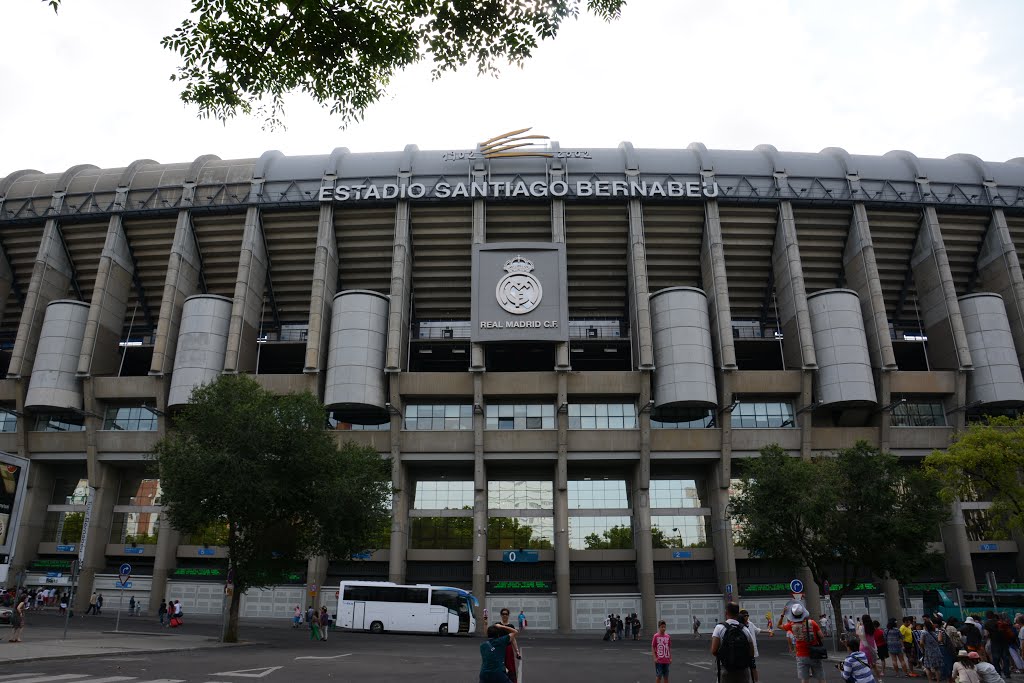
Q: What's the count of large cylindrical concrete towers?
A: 6